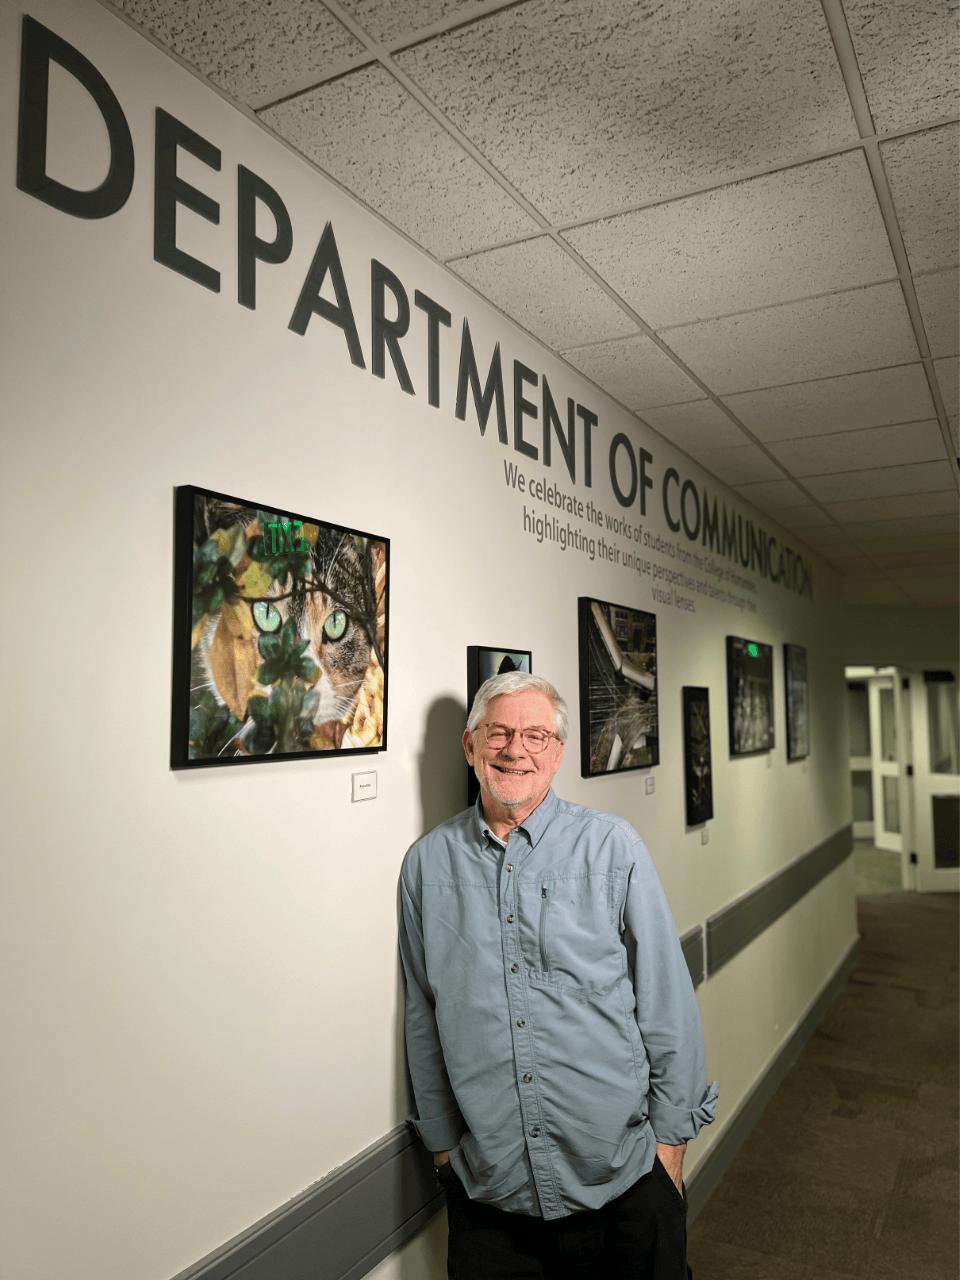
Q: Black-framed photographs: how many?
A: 6